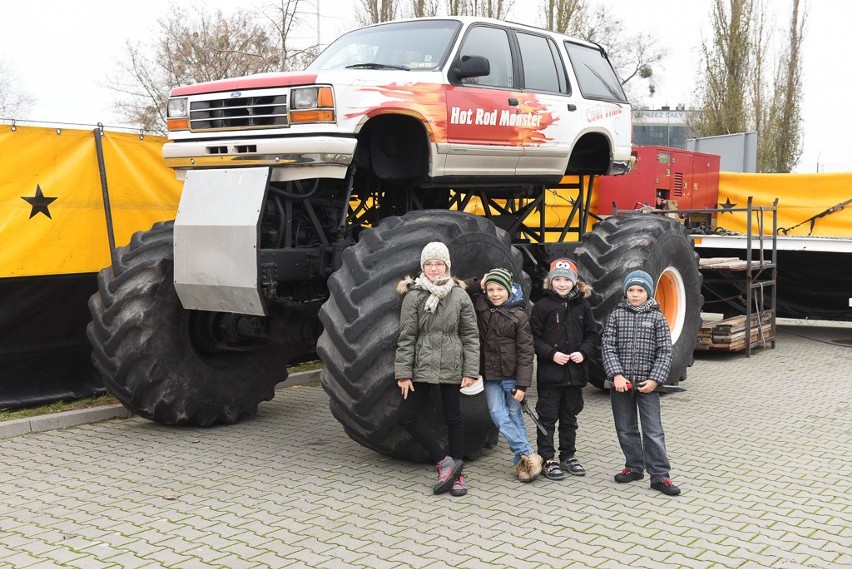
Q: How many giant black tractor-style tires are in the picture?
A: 3